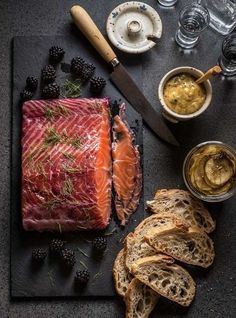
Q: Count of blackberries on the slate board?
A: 13